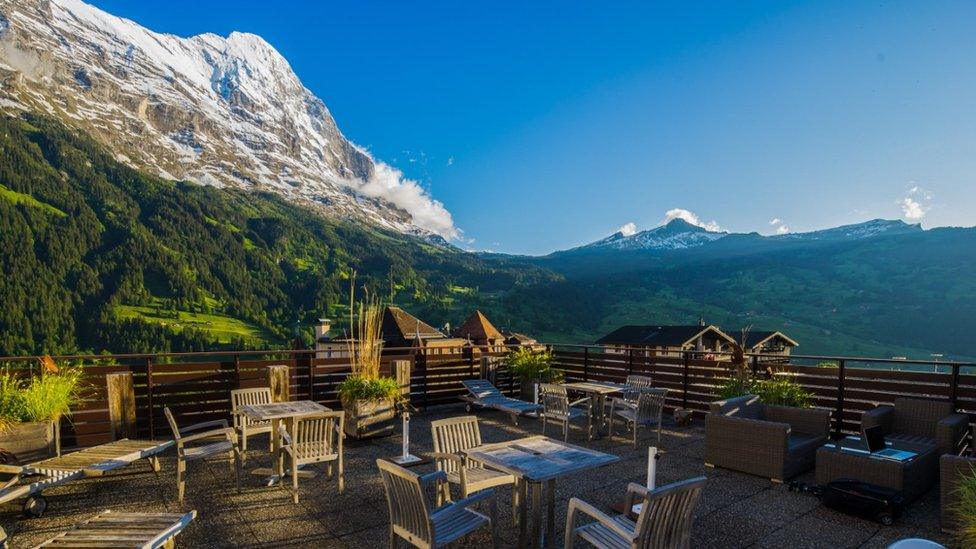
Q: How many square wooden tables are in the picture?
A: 3